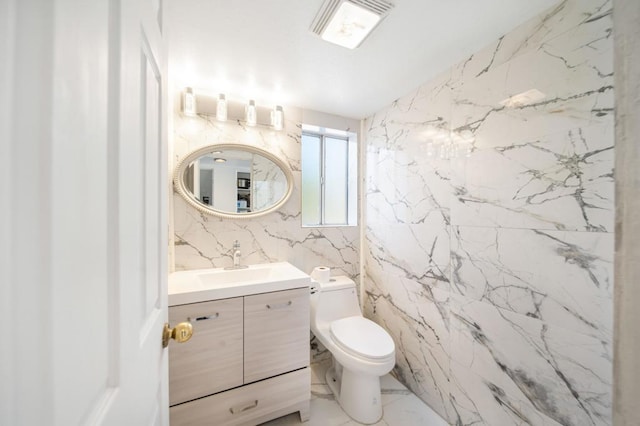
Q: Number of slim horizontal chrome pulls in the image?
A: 3